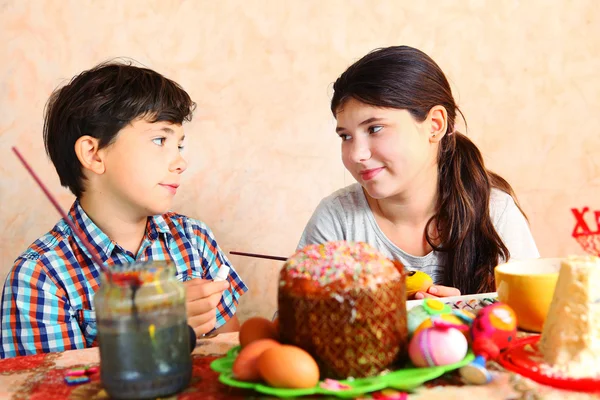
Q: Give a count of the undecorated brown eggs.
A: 3